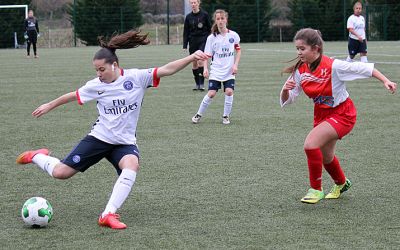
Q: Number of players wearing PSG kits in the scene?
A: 3